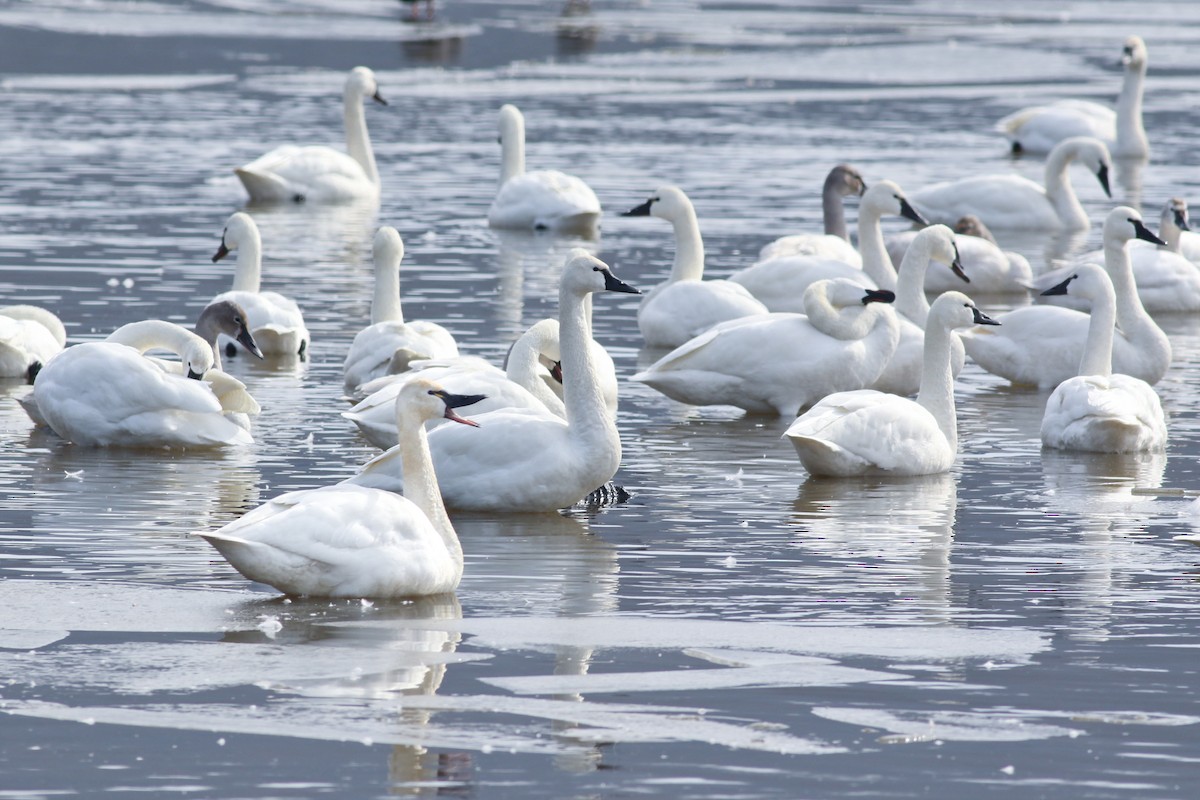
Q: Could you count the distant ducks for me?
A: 2